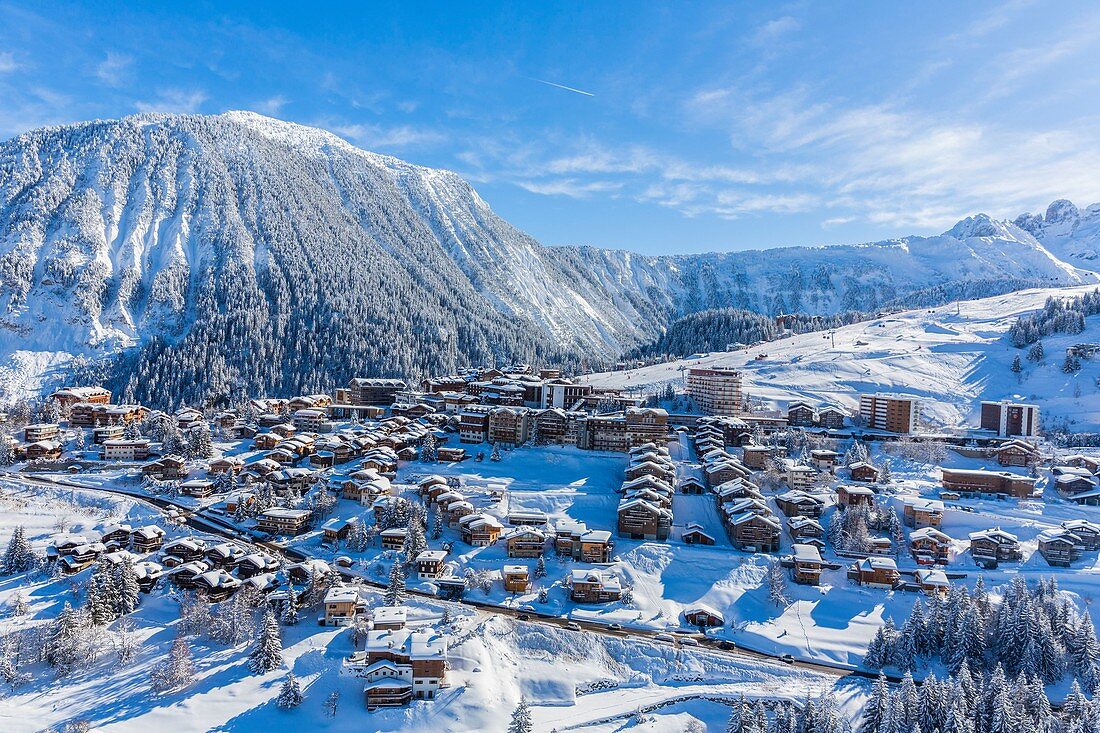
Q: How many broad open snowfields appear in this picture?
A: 1